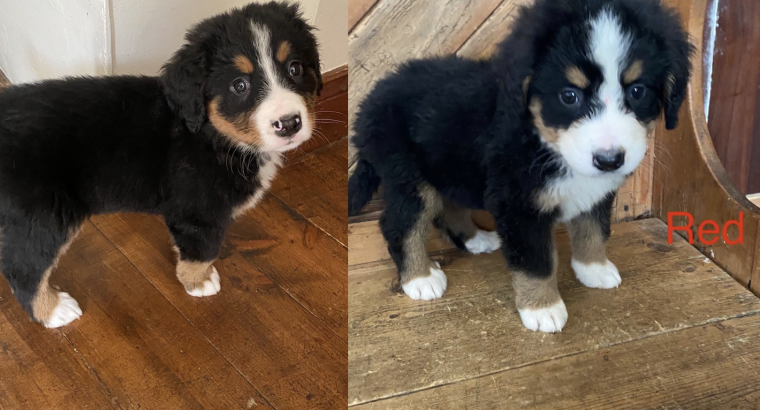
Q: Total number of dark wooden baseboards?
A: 1